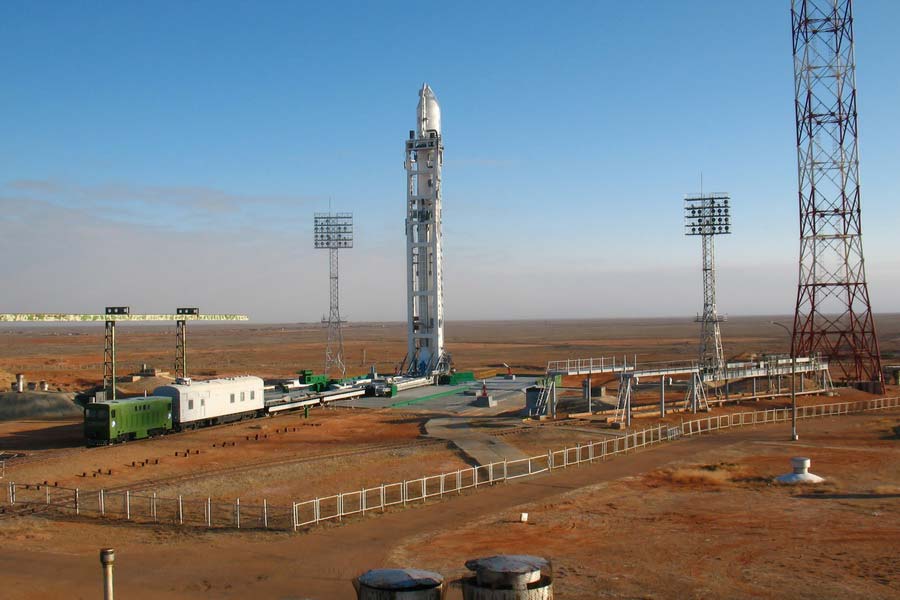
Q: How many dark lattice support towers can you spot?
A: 2